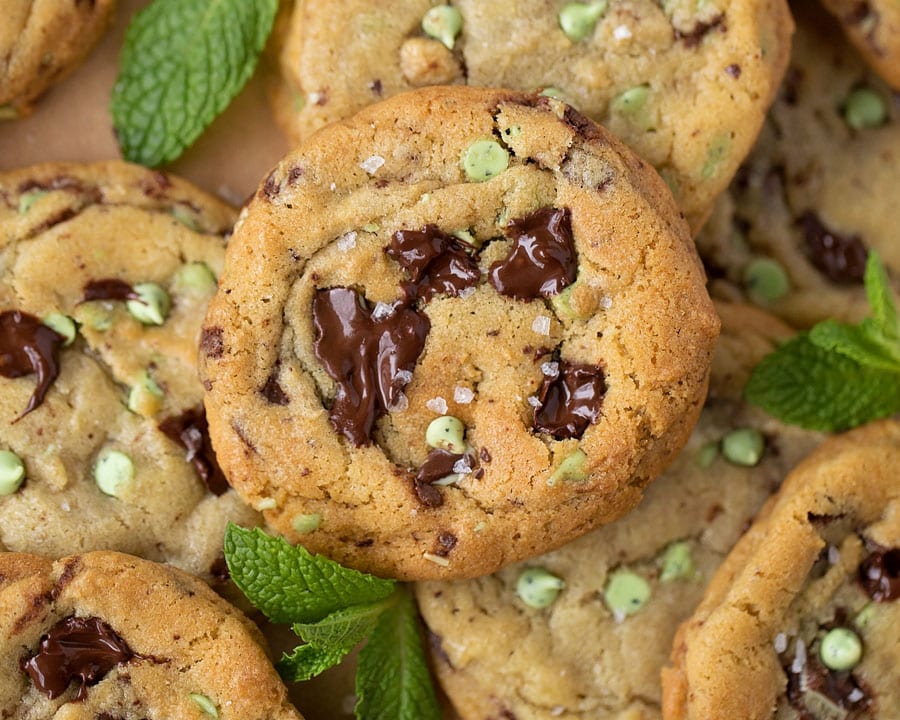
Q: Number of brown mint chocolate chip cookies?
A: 9